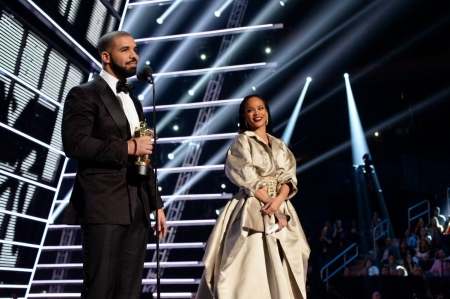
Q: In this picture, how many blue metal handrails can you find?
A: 3